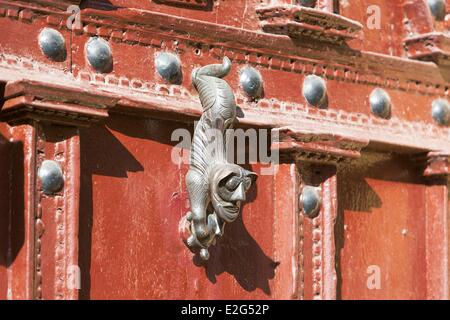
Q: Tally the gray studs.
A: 11